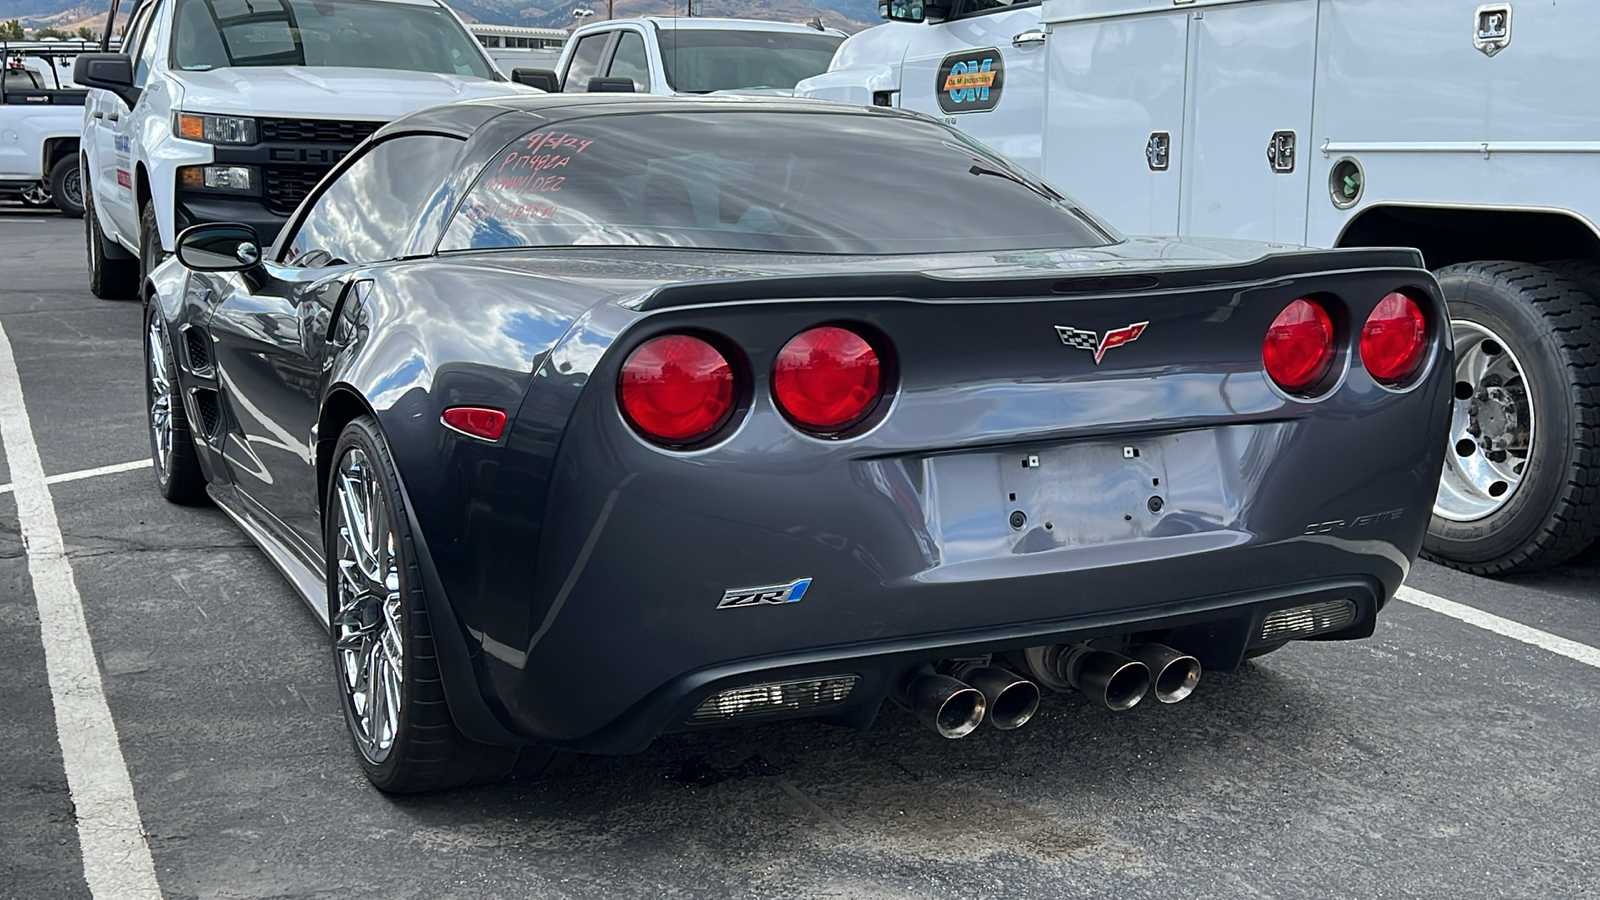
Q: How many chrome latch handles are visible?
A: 3